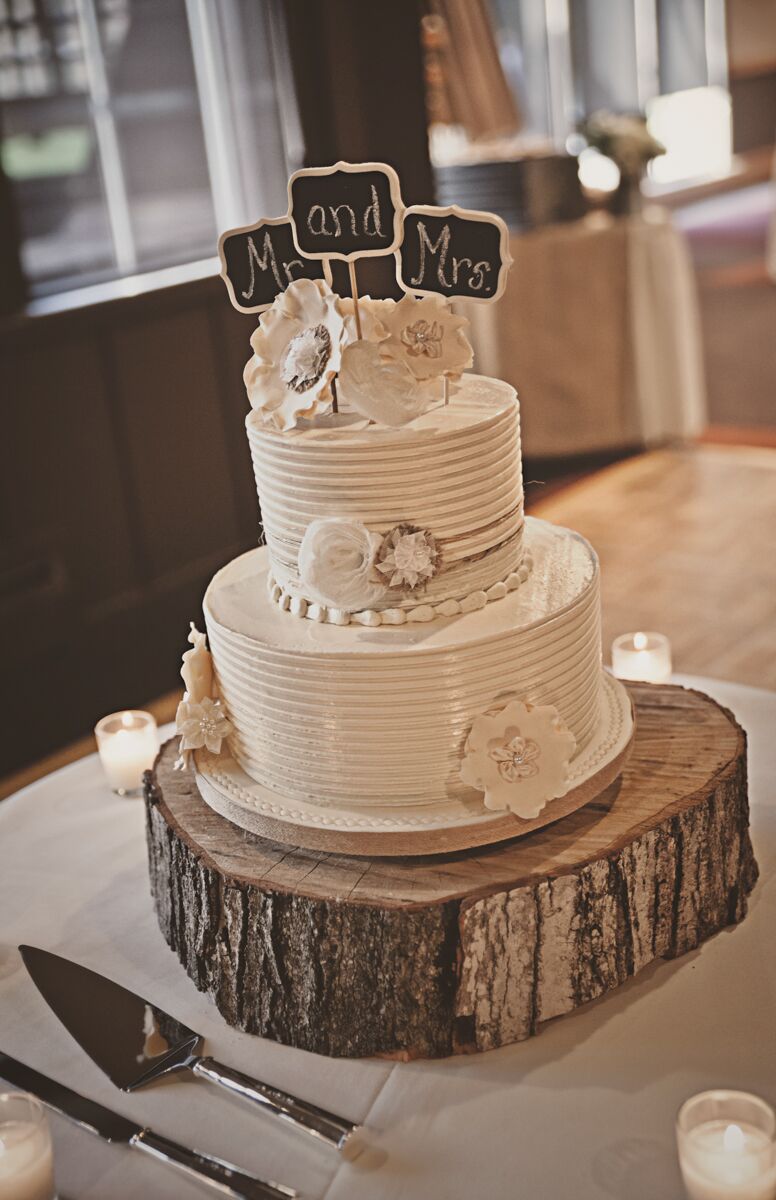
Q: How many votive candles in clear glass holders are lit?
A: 4